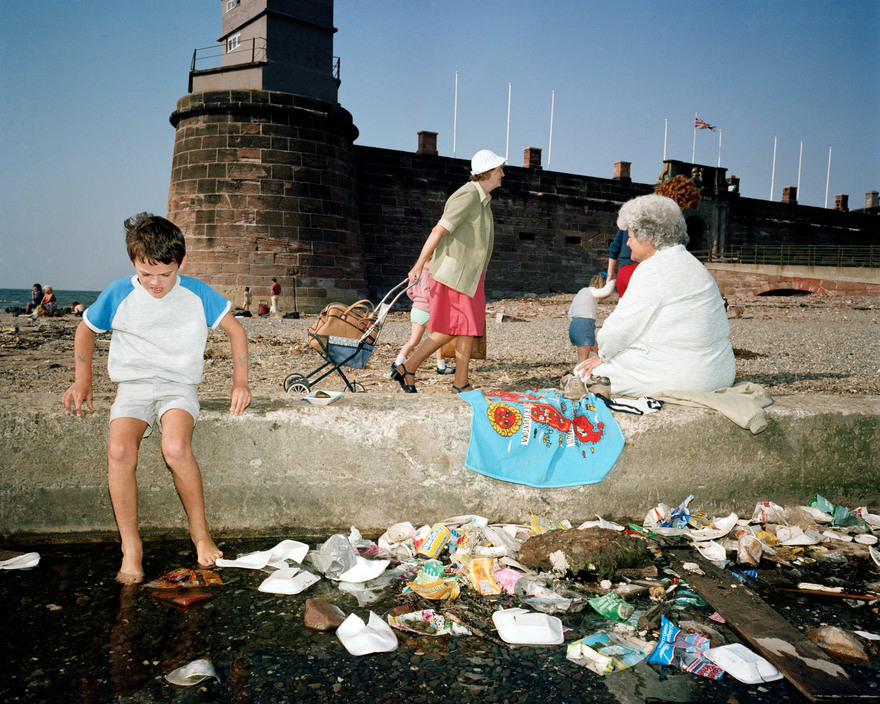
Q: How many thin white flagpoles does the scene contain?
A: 9